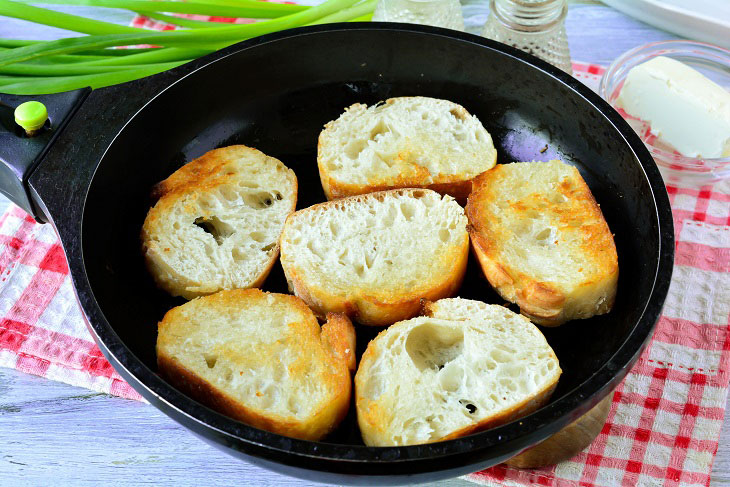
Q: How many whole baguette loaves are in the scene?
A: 0